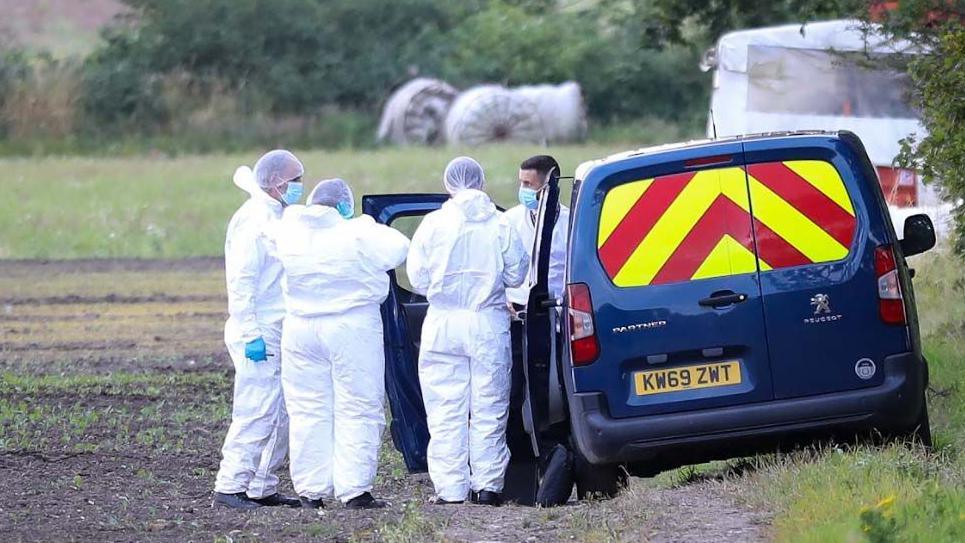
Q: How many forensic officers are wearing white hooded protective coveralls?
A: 3